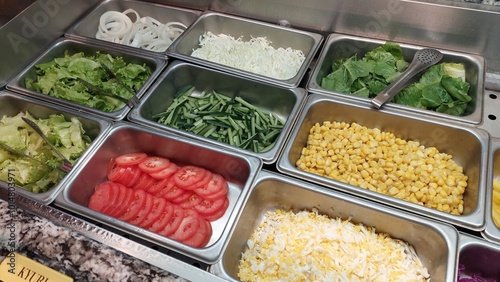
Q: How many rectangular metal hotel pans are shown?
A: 11